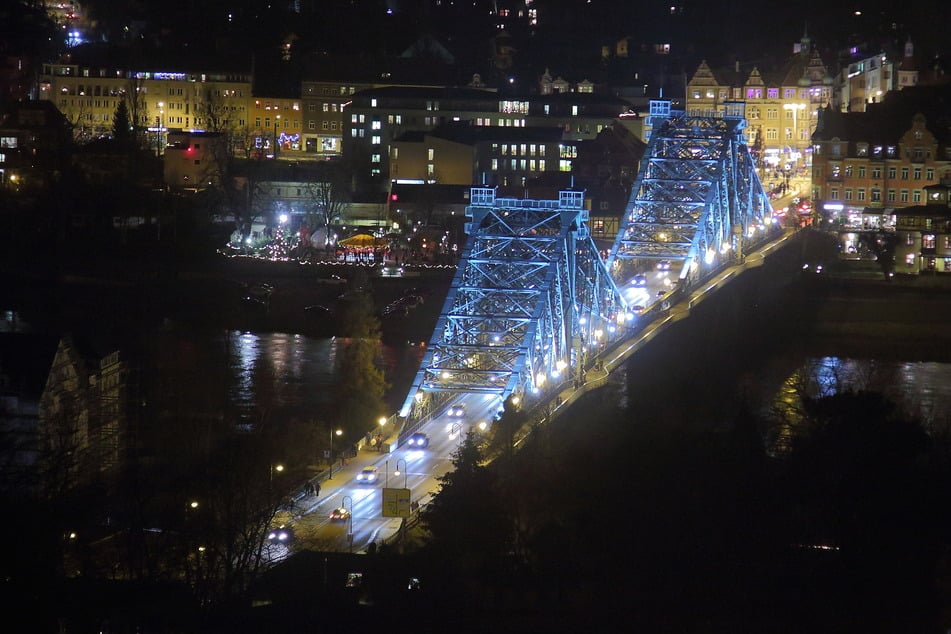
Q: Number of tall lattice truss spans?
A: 2